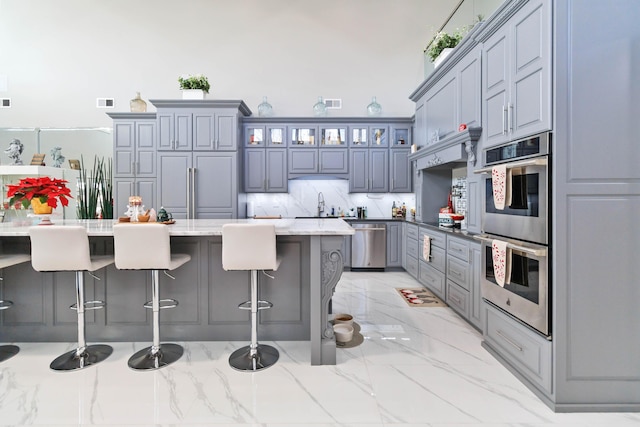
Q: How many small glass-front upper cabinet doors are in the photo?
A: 7